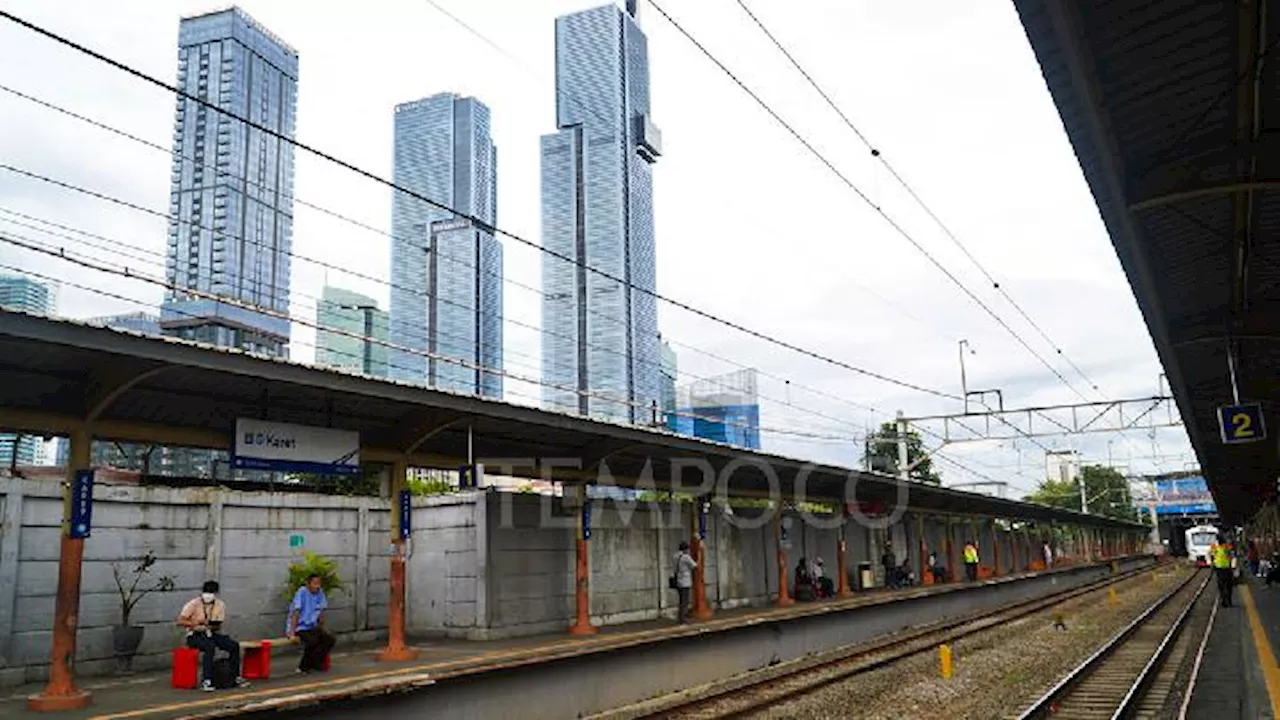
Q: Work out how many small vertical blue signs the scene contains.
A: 4